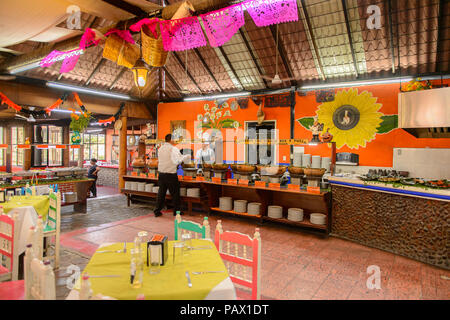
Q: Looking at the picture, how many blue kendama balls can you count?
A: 0